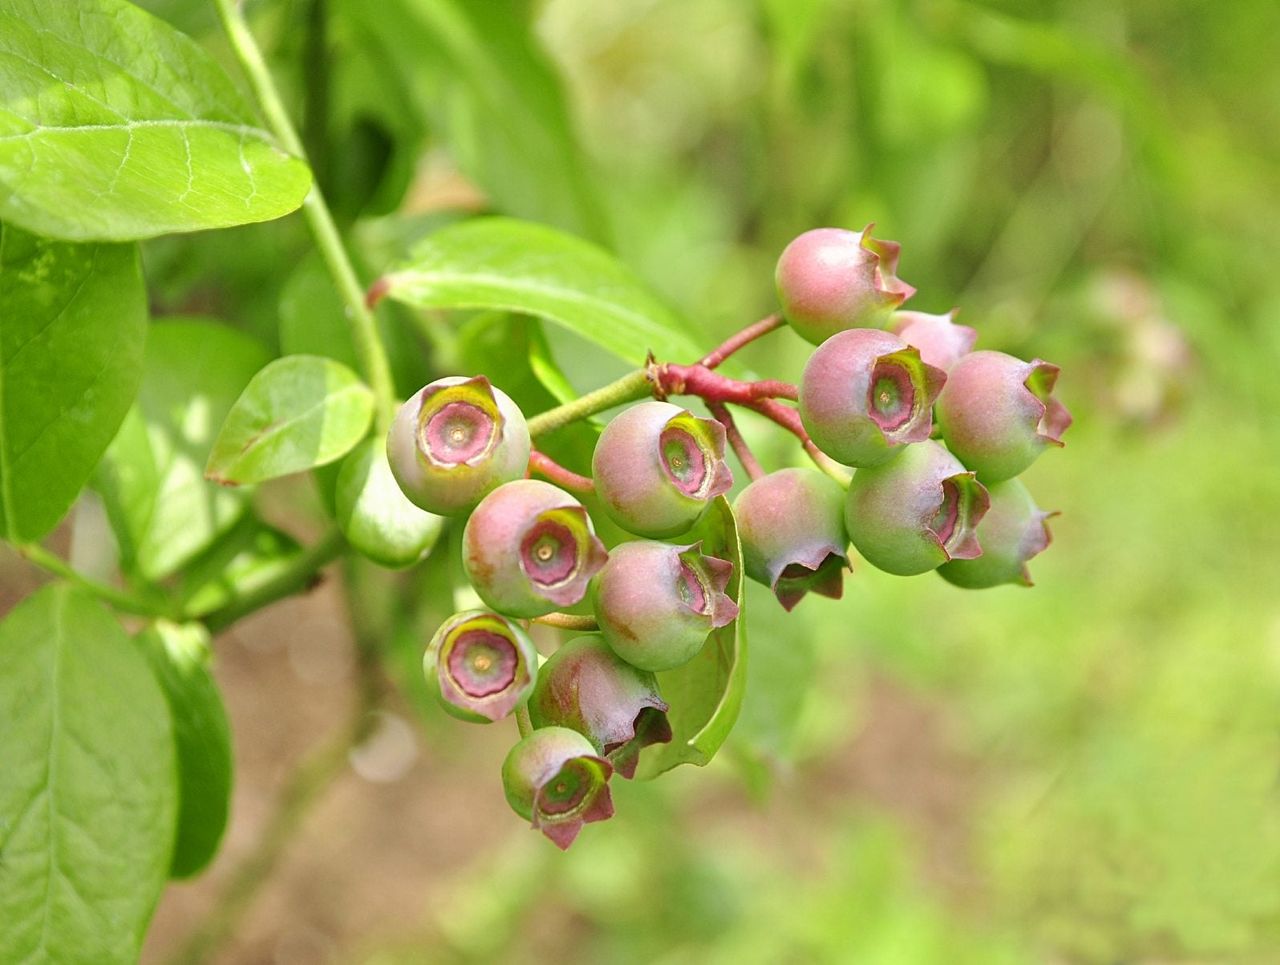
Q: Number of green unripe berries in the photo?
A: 14